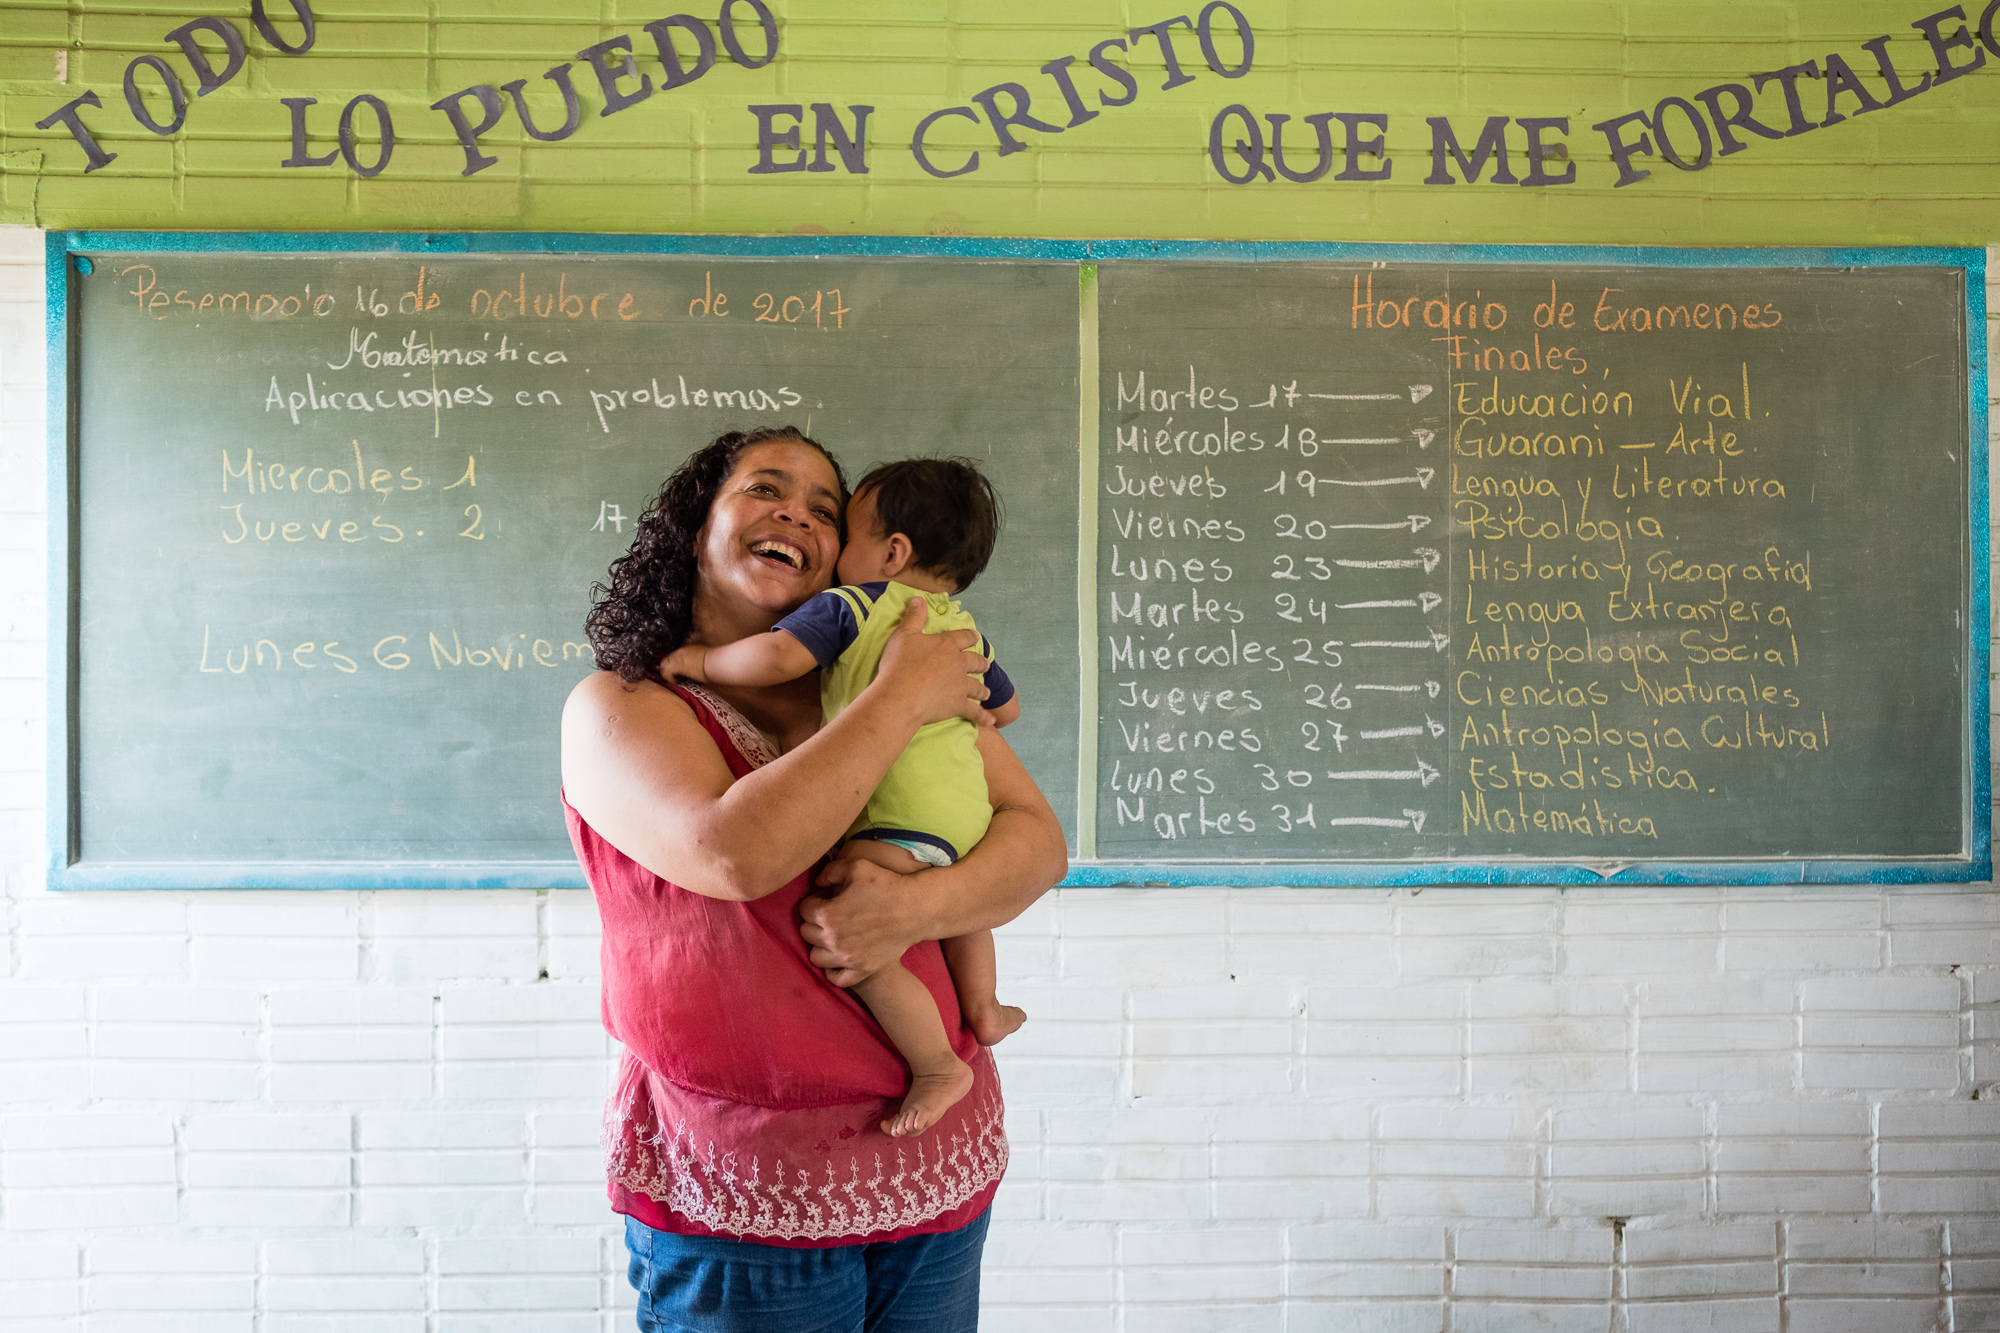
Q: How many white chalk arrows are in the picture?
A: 11